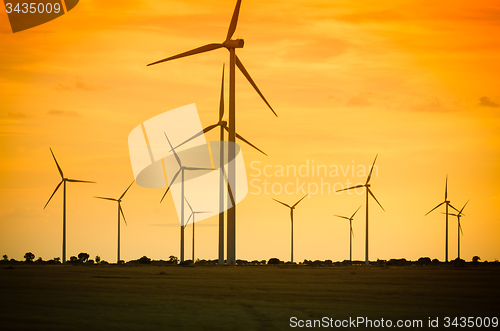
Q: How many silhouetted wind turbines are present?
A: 11